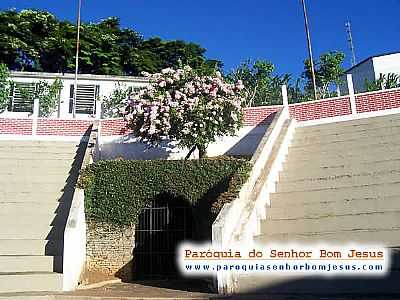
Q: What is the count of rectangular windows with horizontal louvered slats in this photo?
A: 2